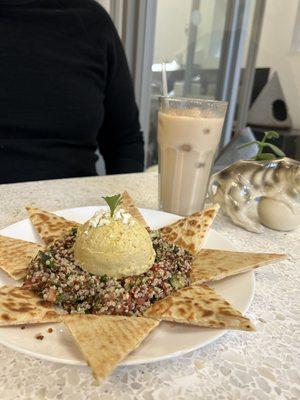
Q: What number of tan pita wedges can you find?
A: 8